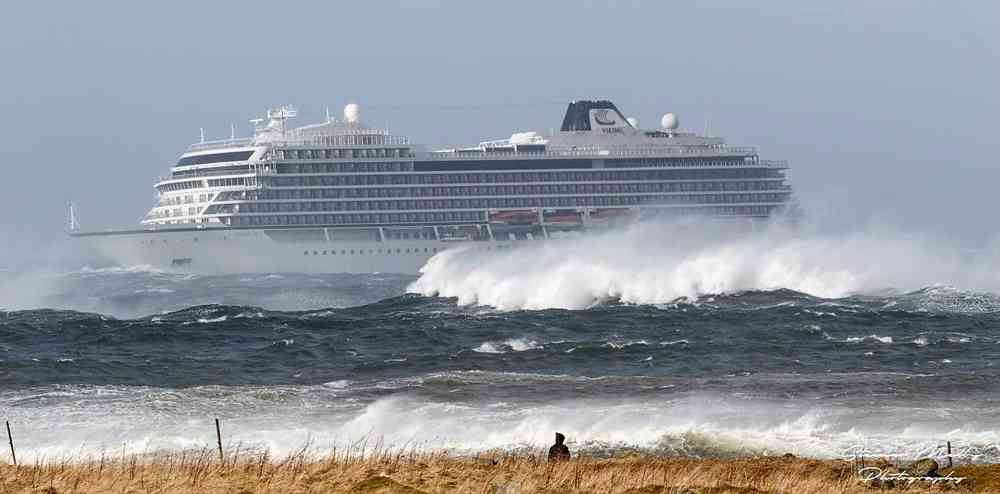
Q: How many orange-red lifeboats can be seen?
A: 3